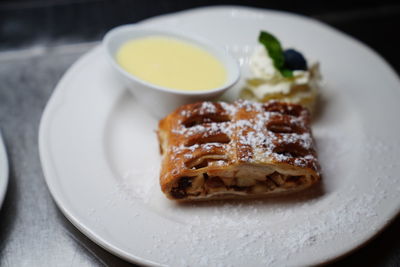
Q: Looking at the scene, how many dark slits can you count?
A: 6